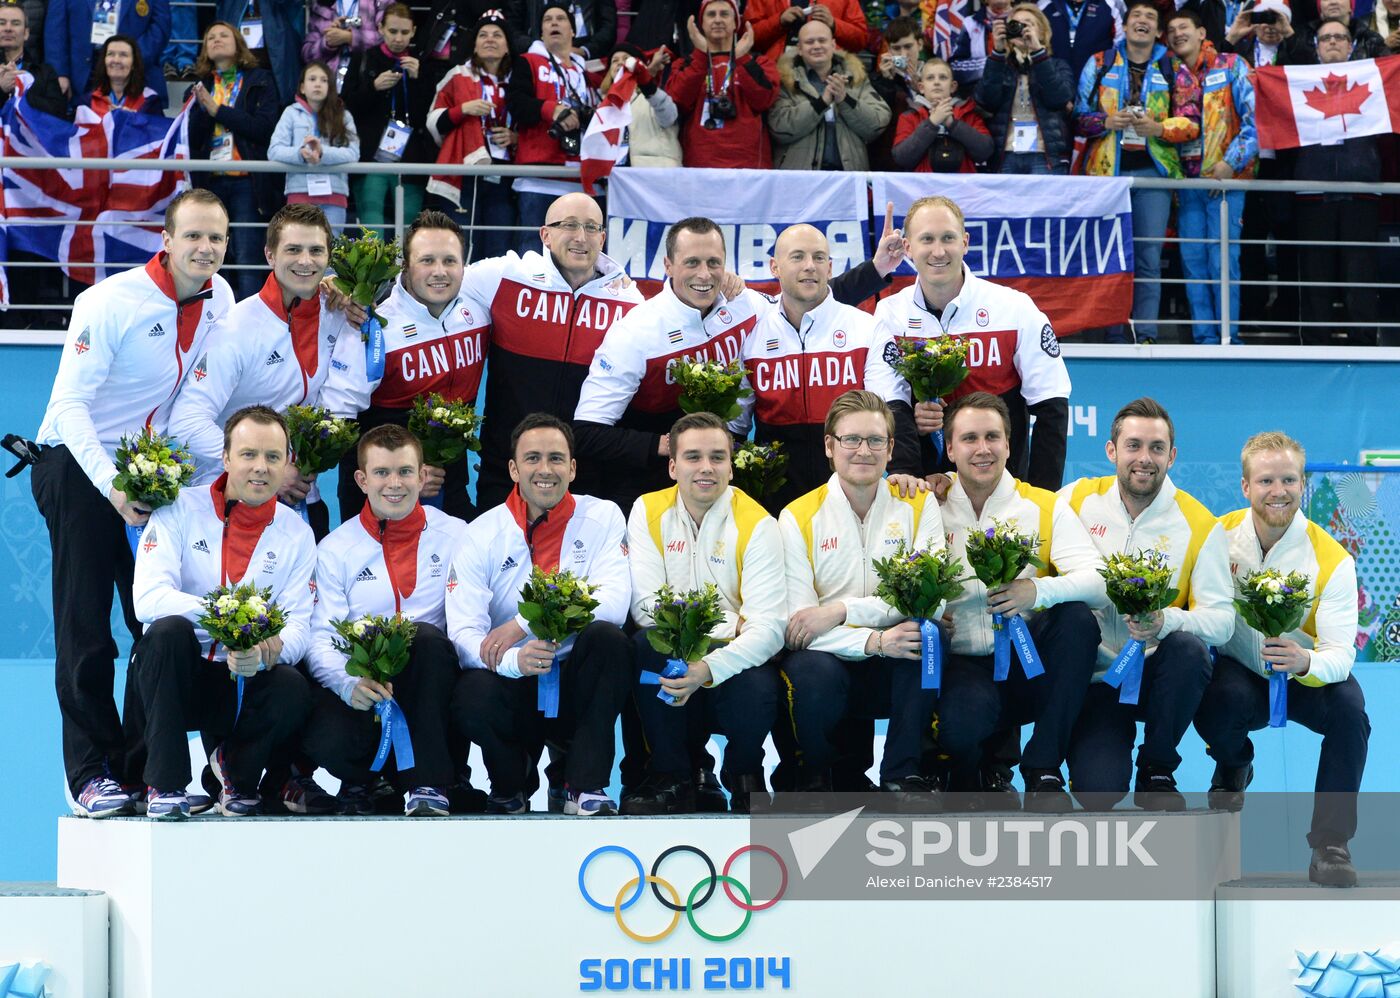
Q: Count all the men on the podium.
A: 15